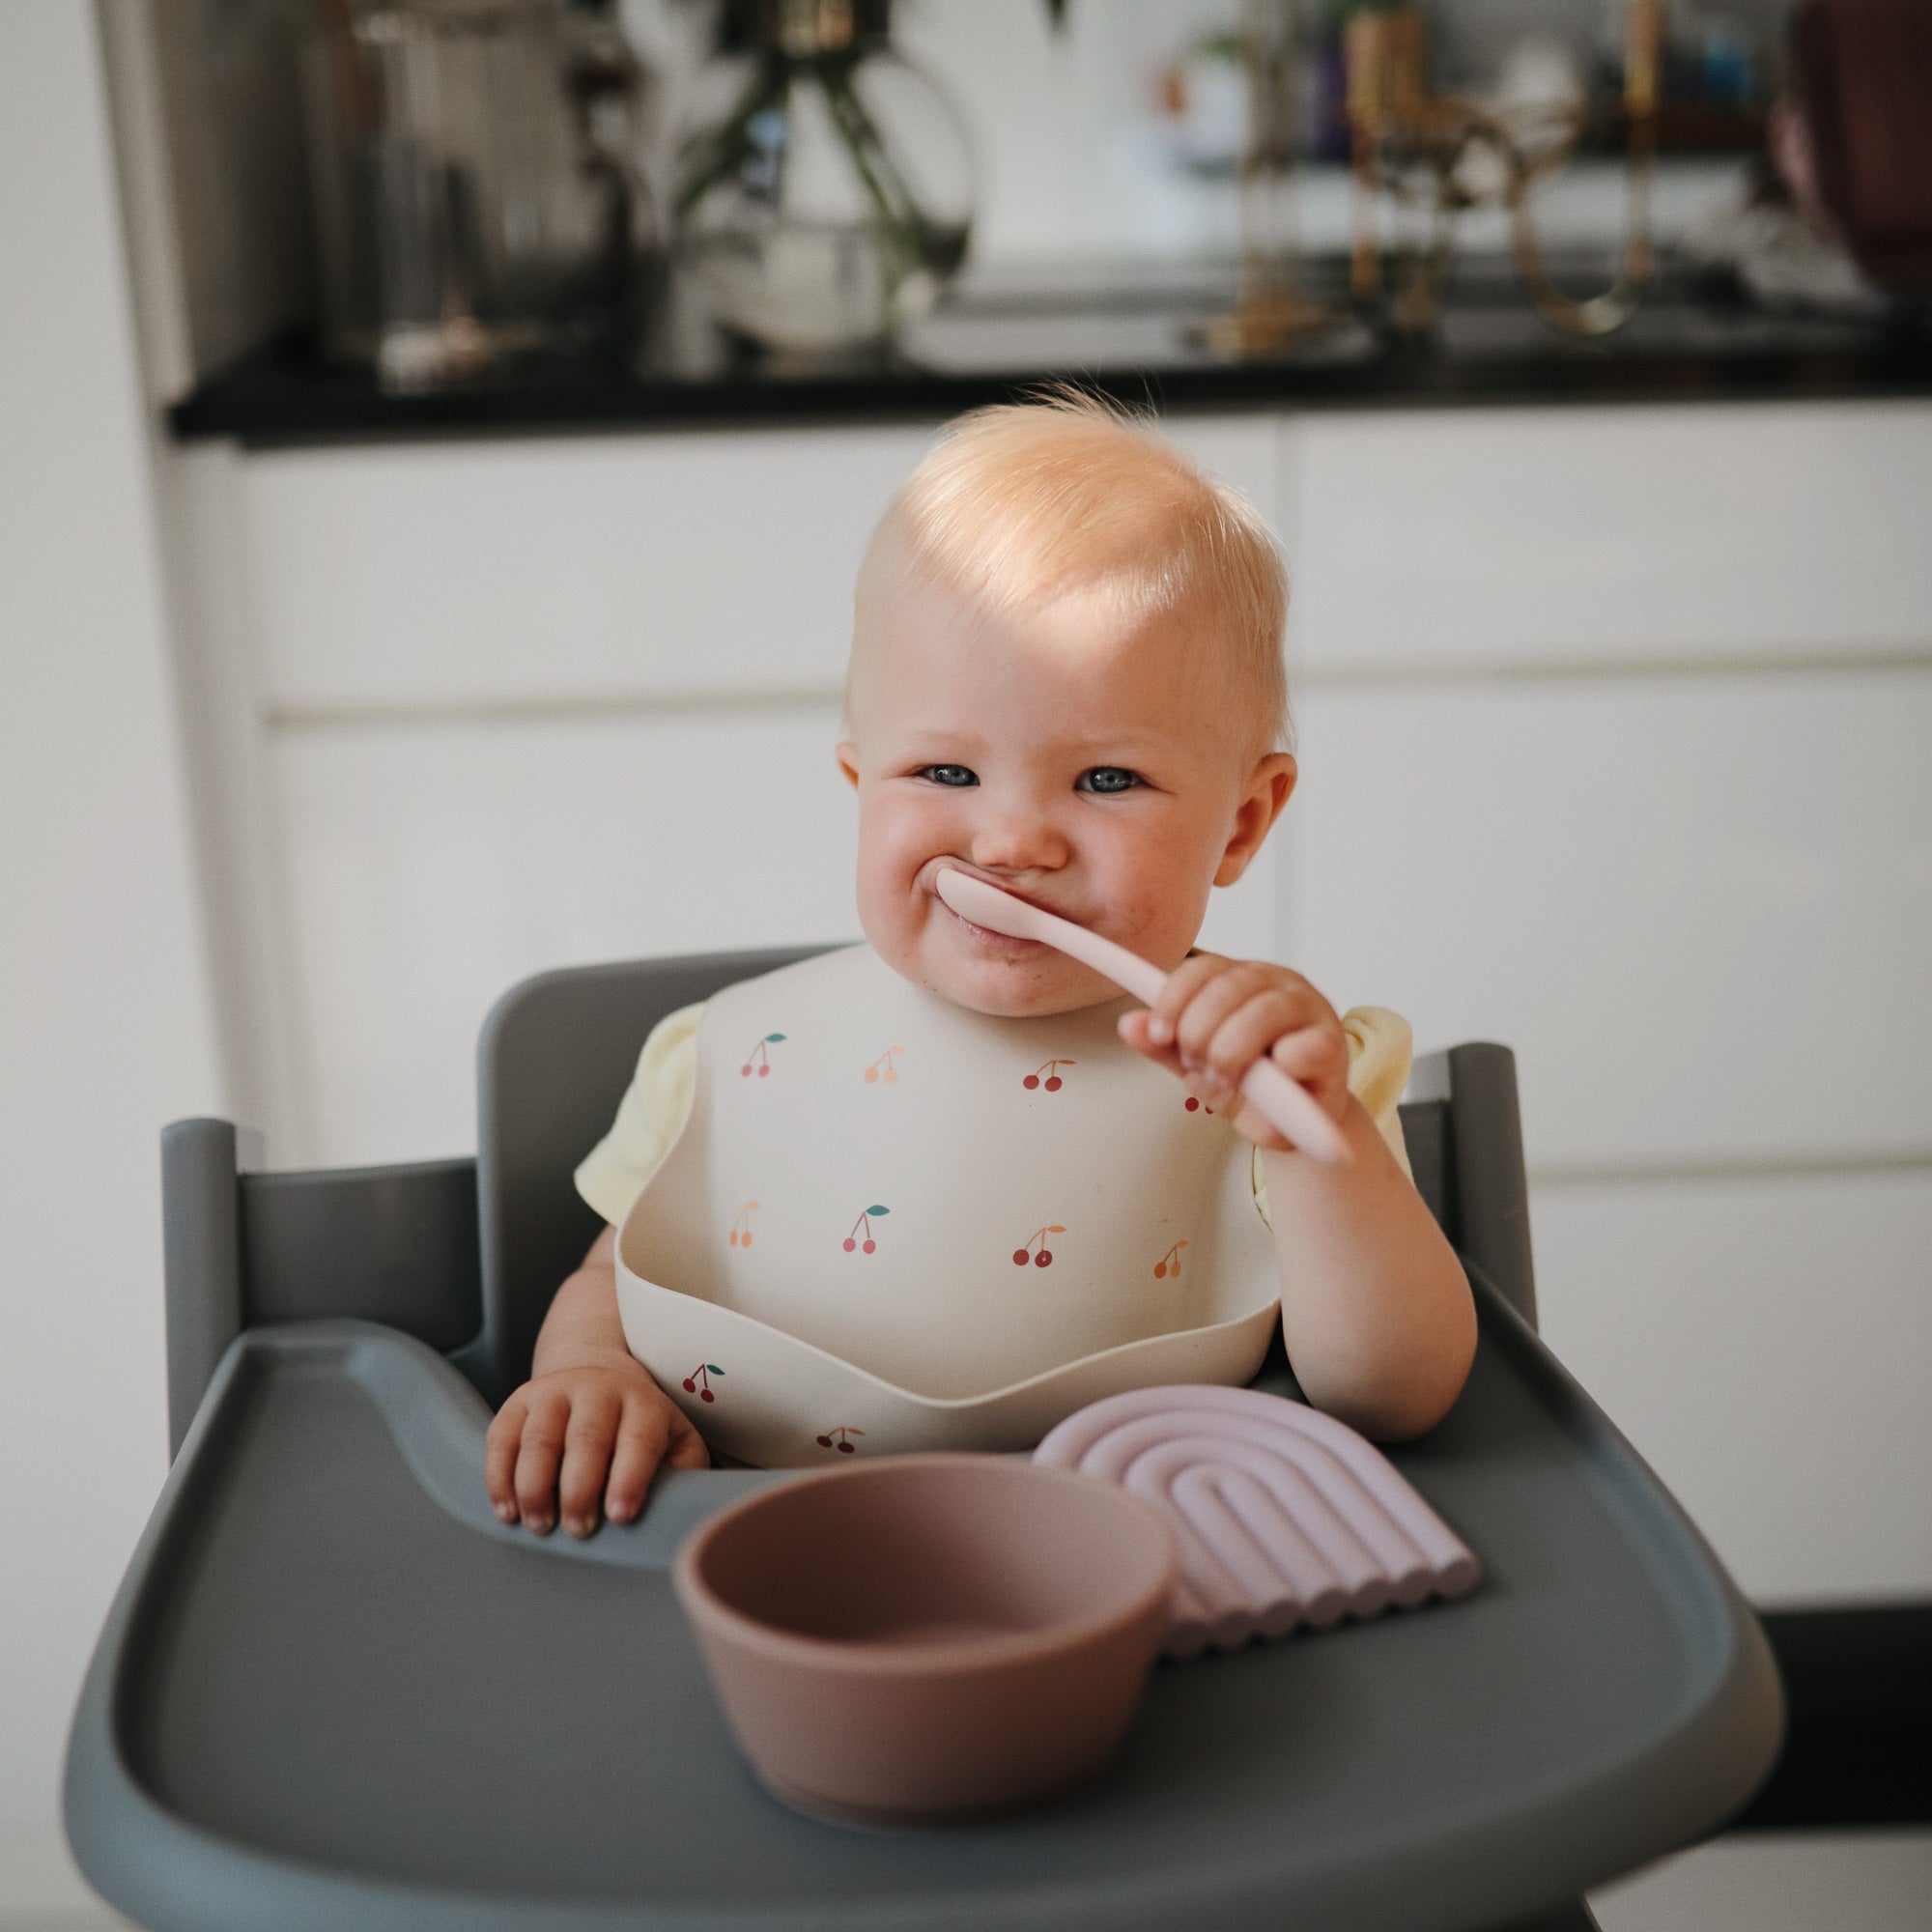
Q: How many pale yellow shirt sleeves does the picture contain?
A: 2